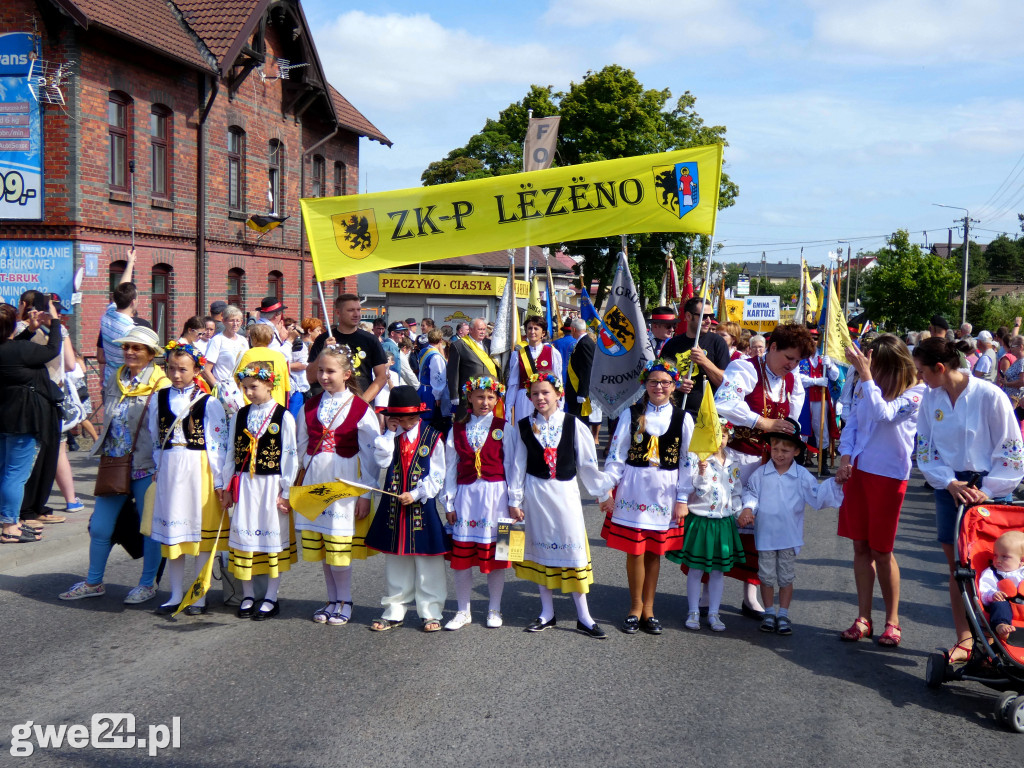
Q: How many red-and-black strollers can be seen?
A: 1